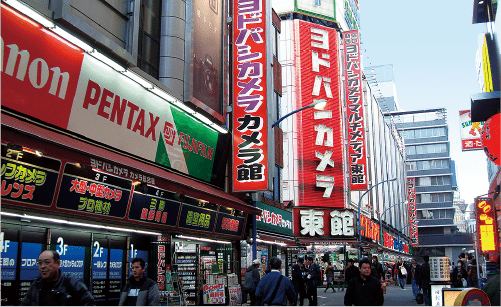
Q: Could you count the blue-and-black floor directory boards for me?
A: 4